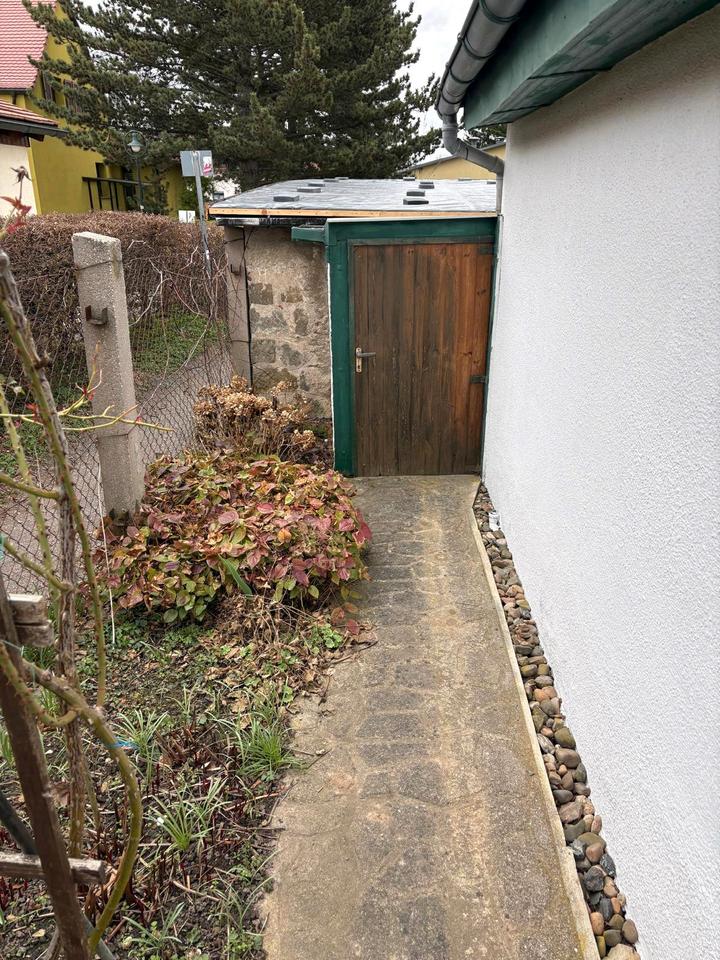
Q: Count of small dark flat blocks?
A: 12